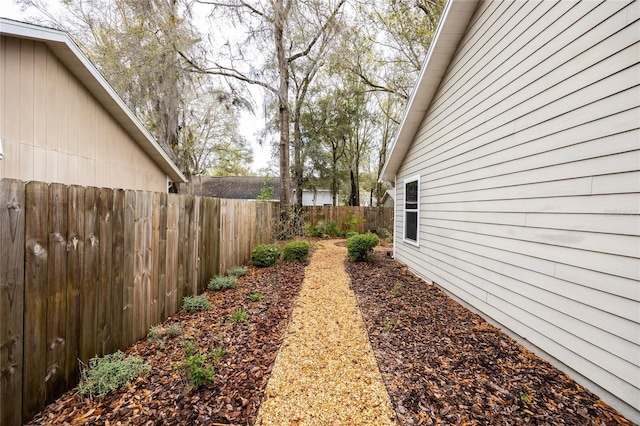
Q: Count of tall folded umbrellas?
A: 0